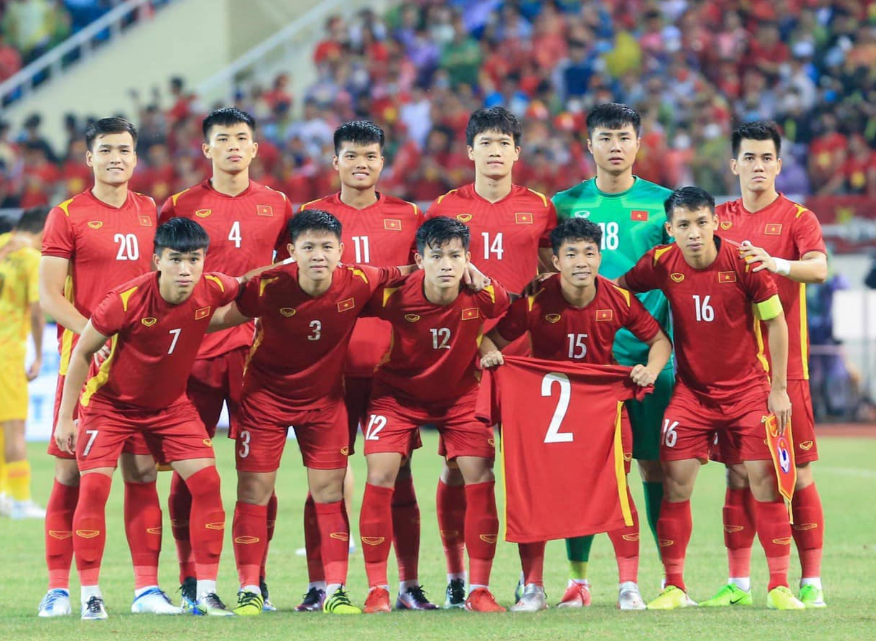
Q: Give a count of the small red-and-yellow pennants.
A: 1